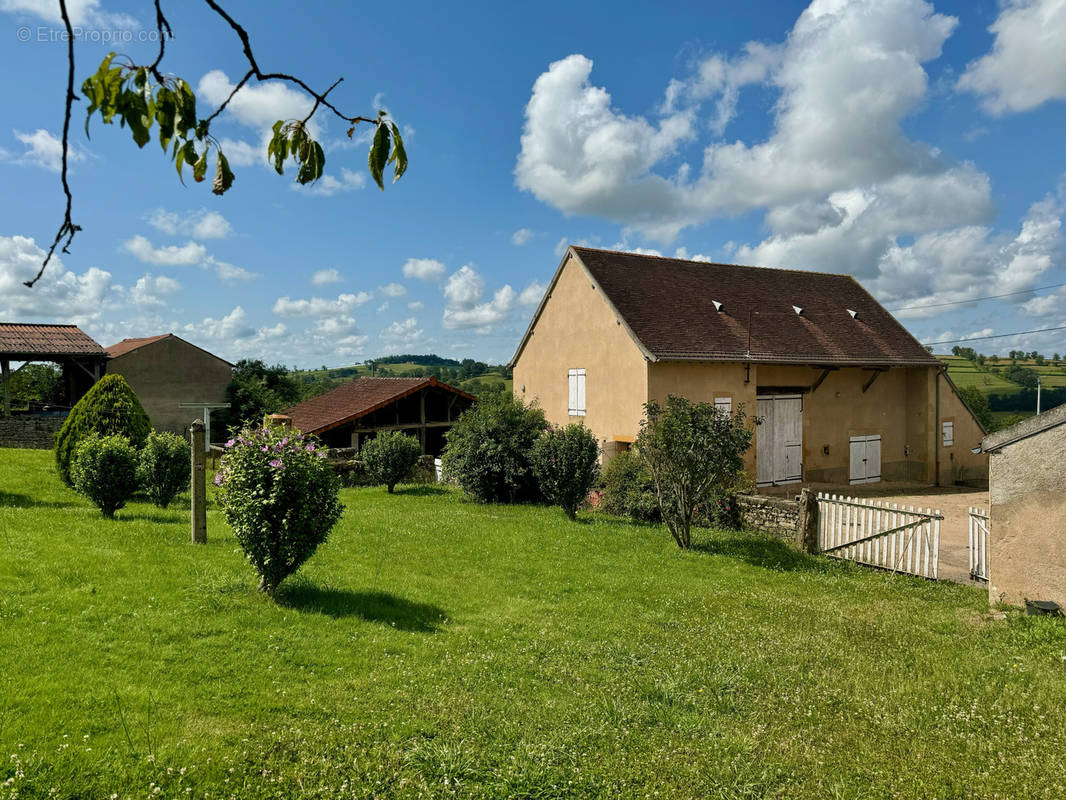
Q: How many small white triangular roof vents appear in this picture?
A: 3